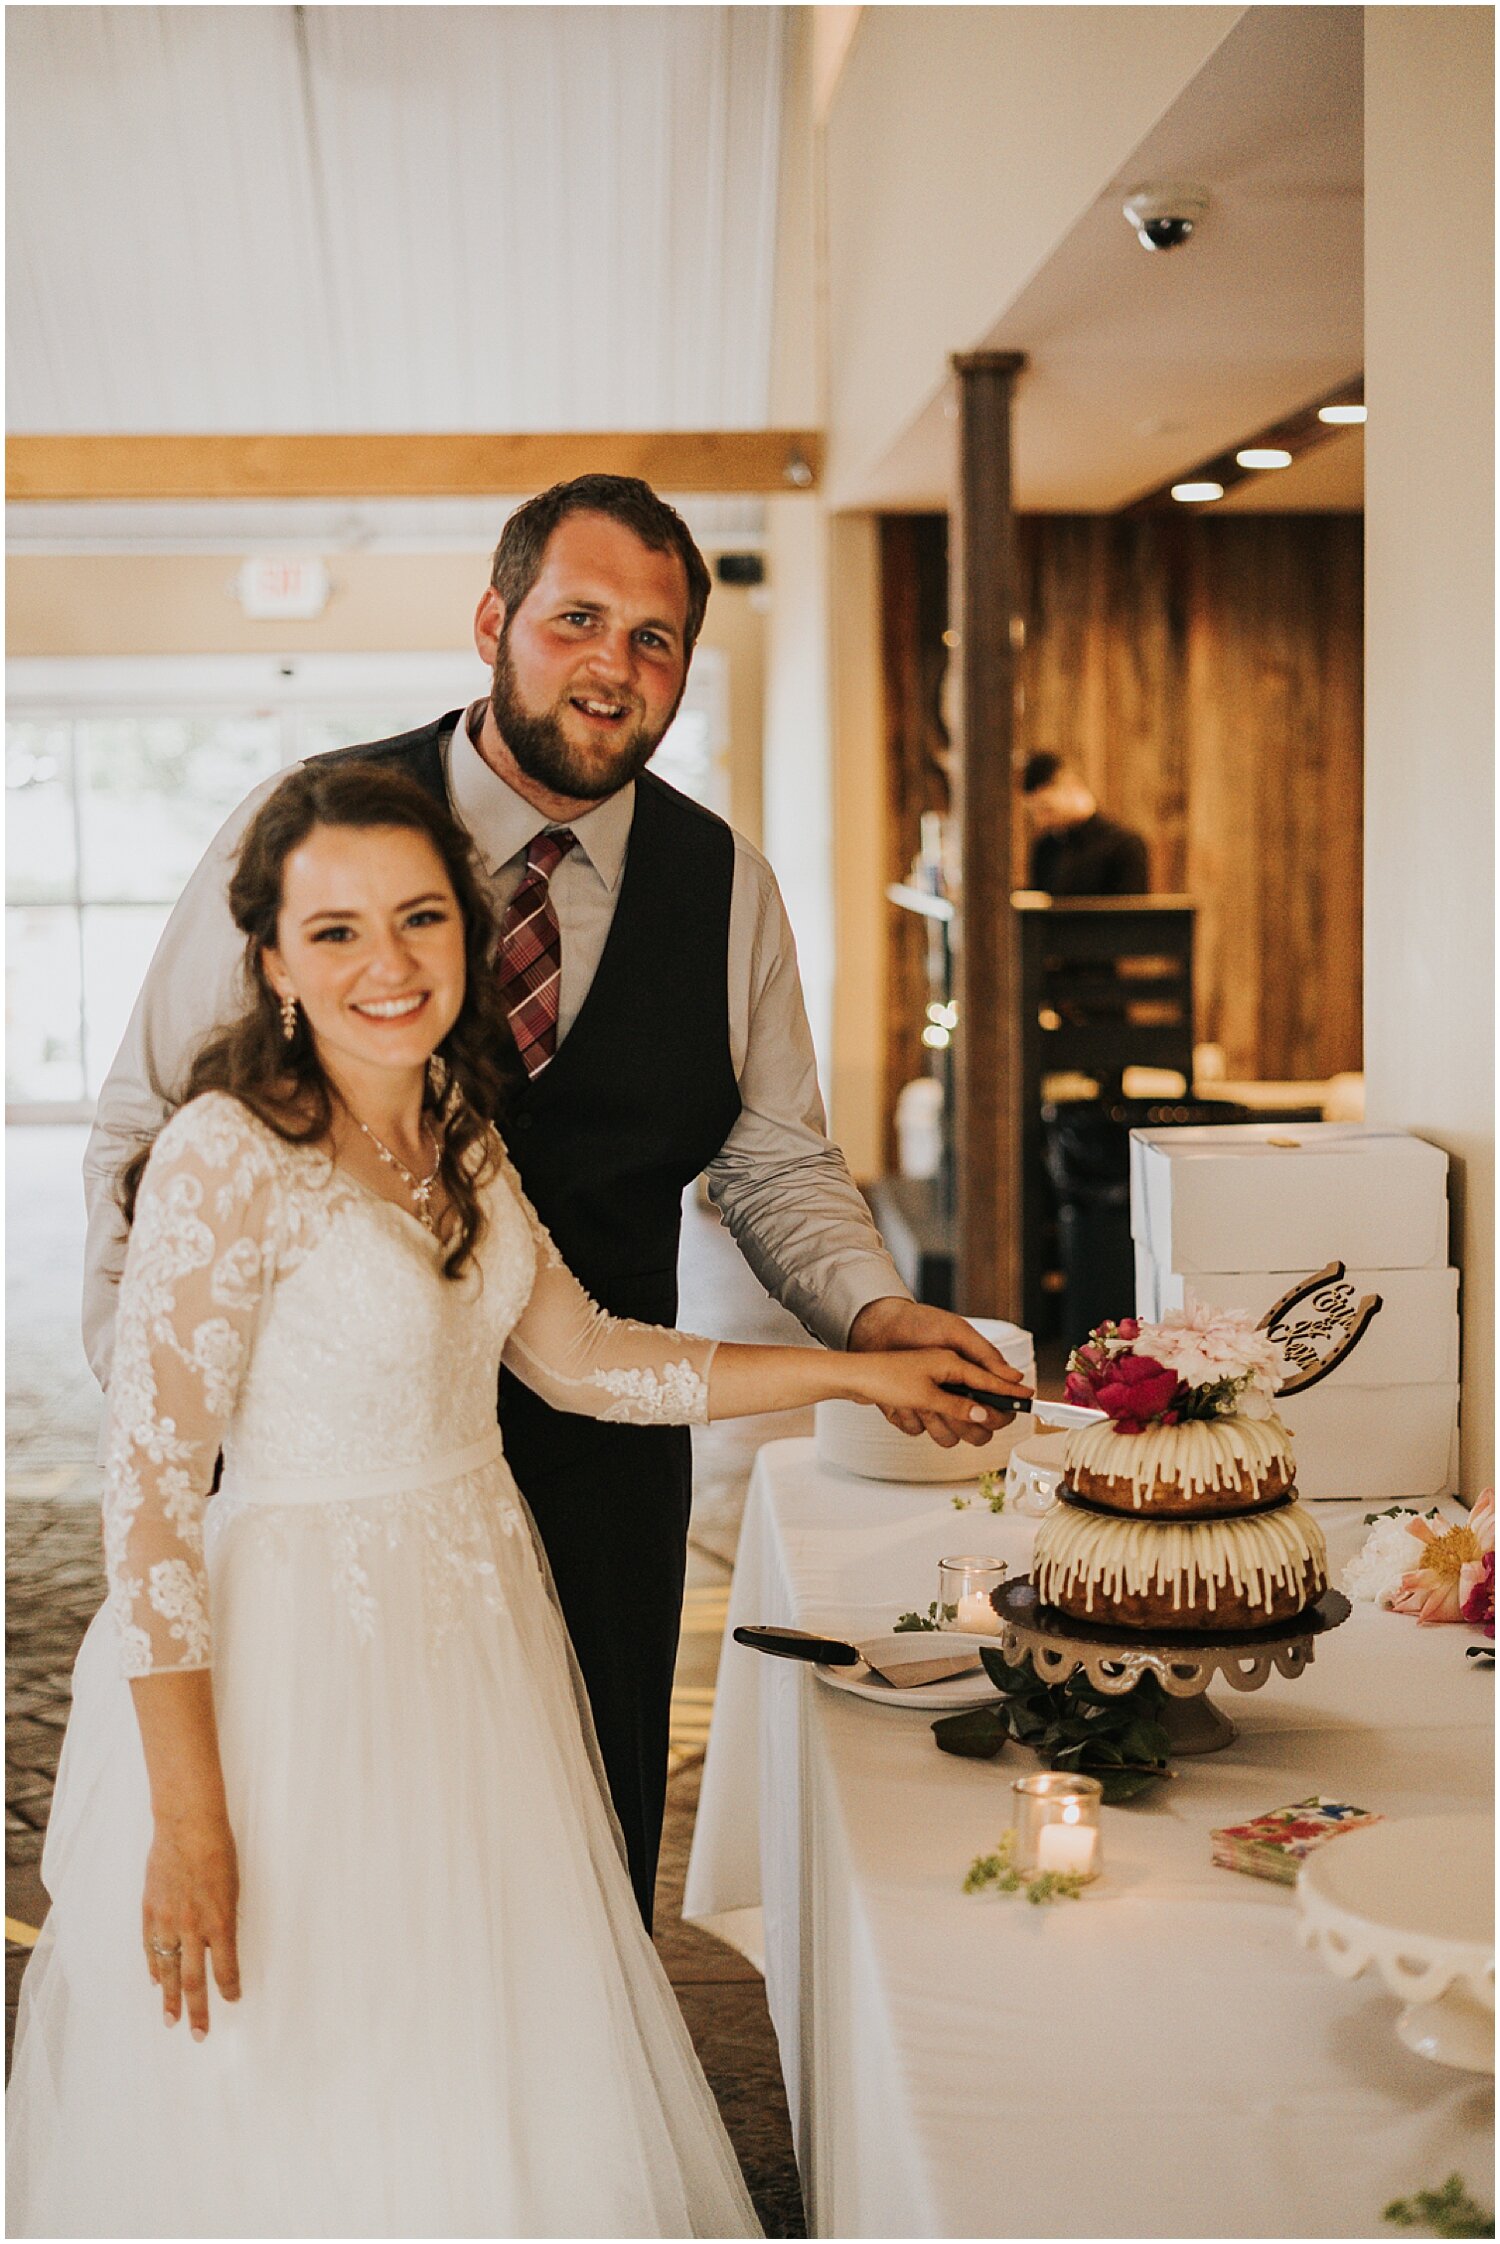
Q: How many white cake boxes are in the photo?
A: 3